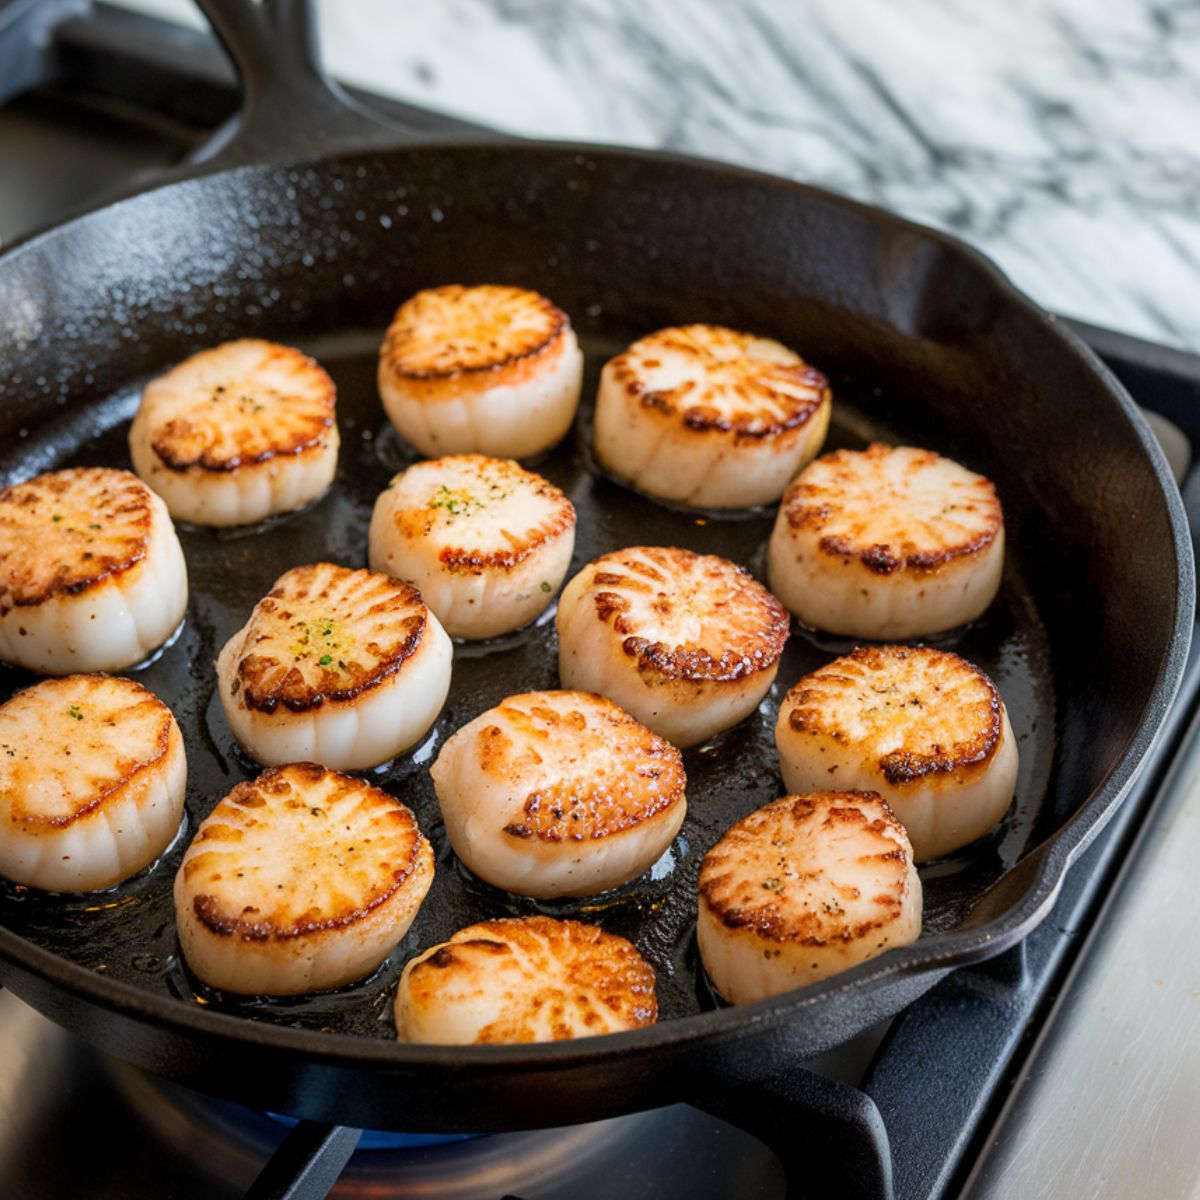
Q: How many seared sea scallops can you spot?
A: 14